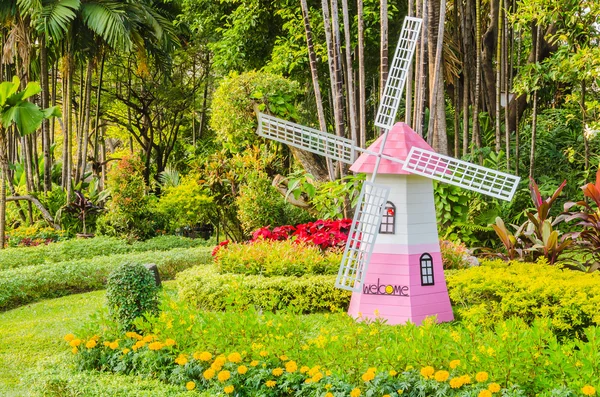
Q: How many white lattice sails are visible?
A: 4